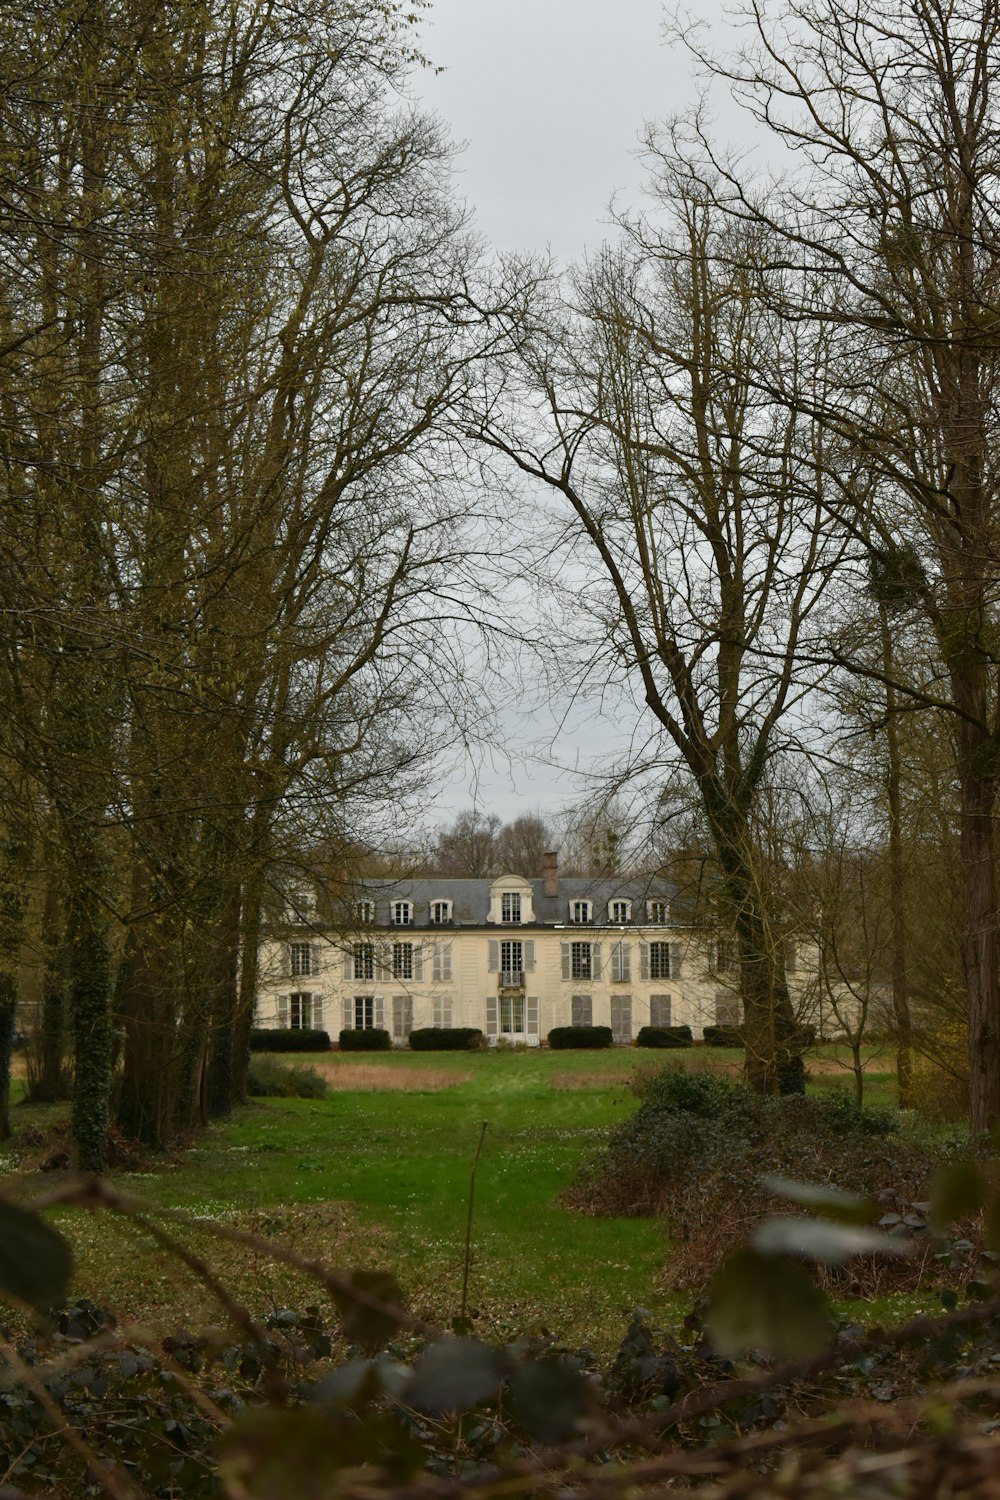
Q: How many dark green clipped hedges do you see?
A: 6